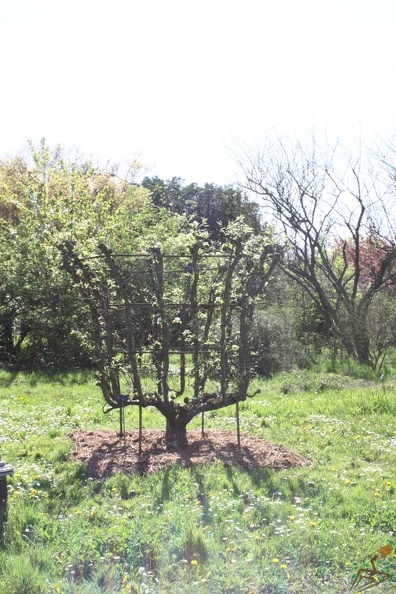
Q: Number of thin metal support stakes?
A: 4